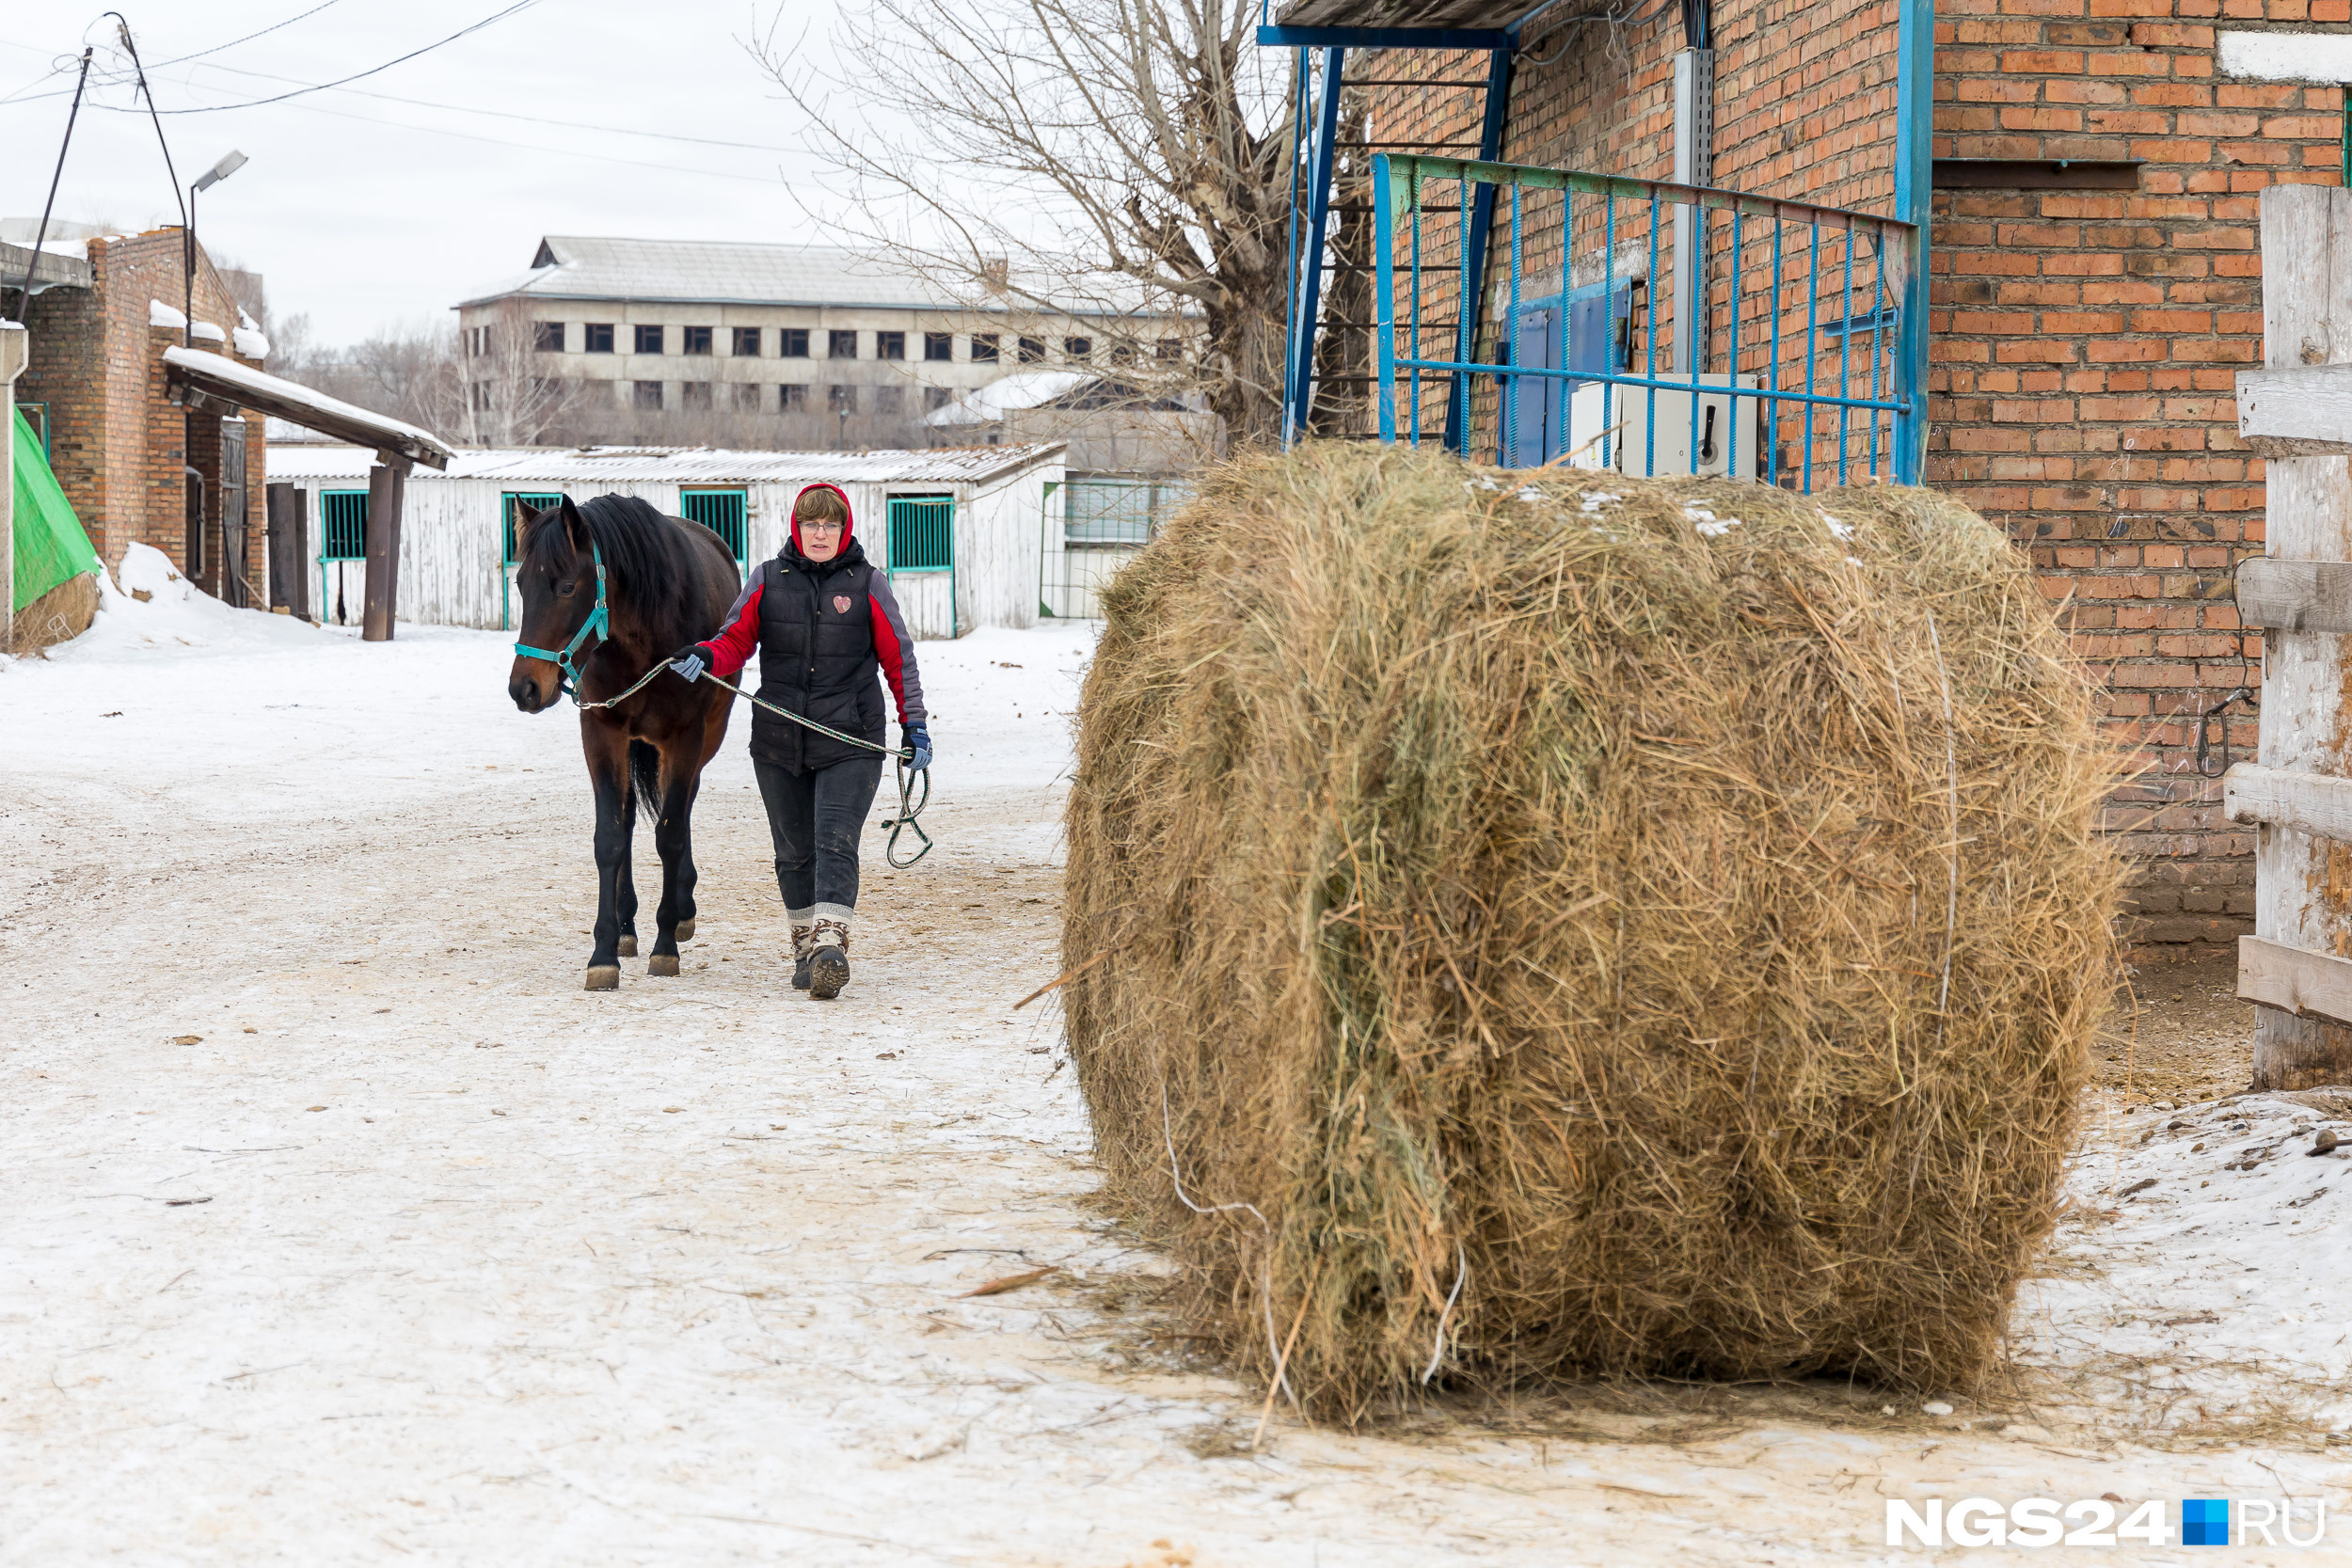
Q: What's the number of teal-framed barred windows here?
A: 4